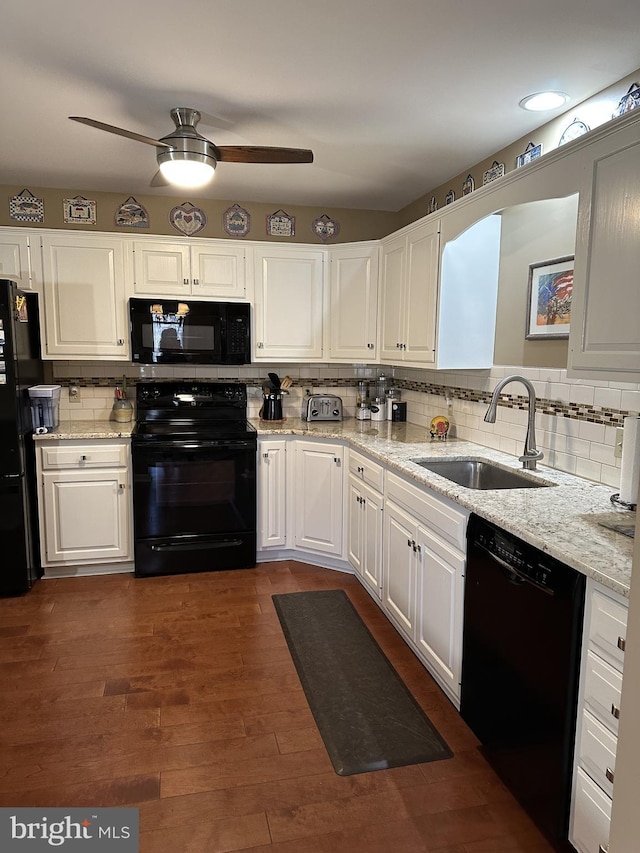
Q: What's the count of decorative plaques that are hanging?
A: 14